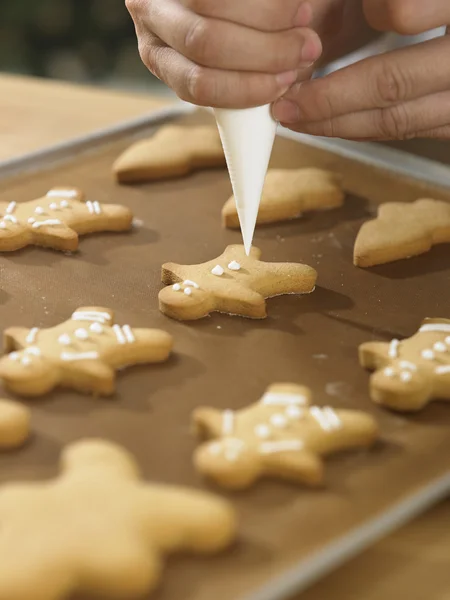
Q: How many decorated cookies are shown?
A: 5